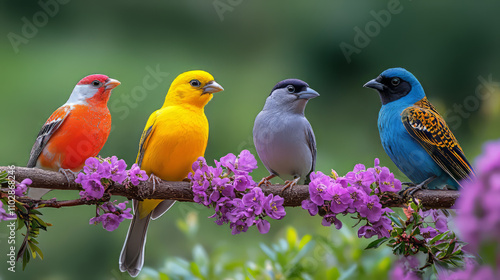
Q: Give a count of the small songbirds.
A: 4